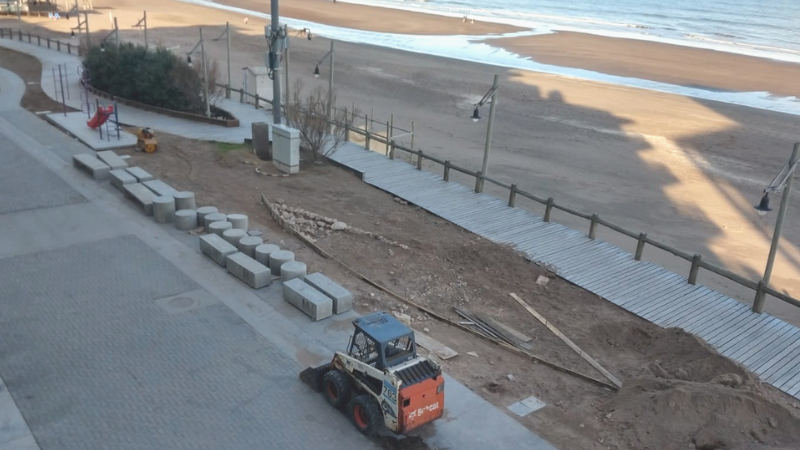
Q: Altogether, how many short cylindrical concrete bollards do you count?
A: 12